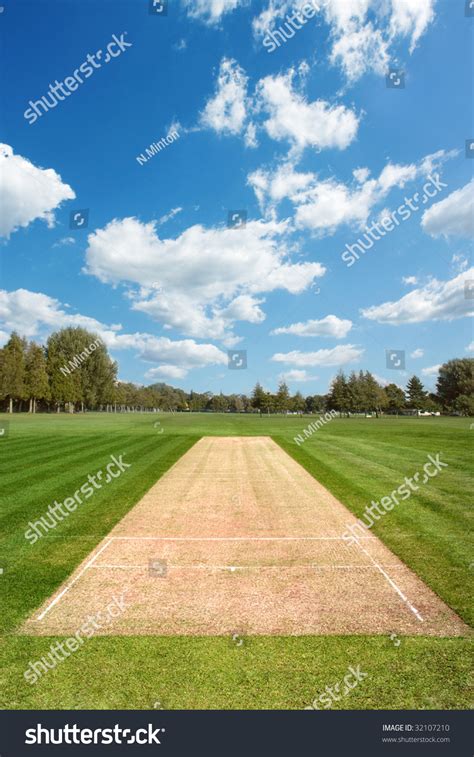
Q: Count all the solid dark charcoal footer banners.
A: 1